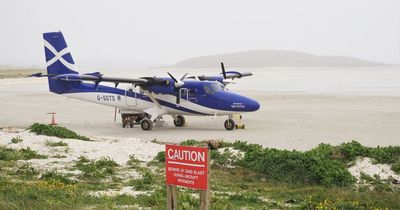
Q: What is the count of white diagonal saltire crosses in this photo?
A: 1